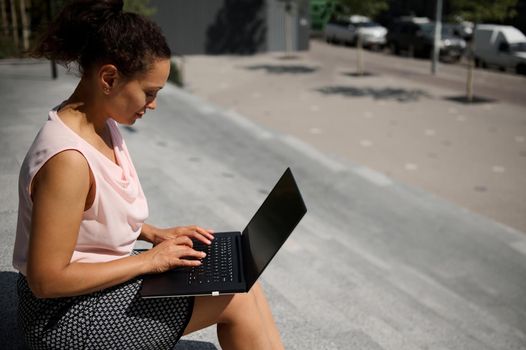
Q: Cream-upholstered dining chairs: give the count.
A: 0